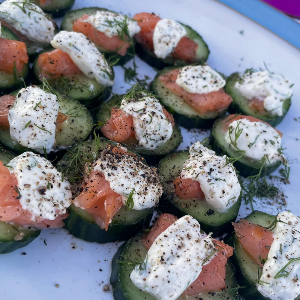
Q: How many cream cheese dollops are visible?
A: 14